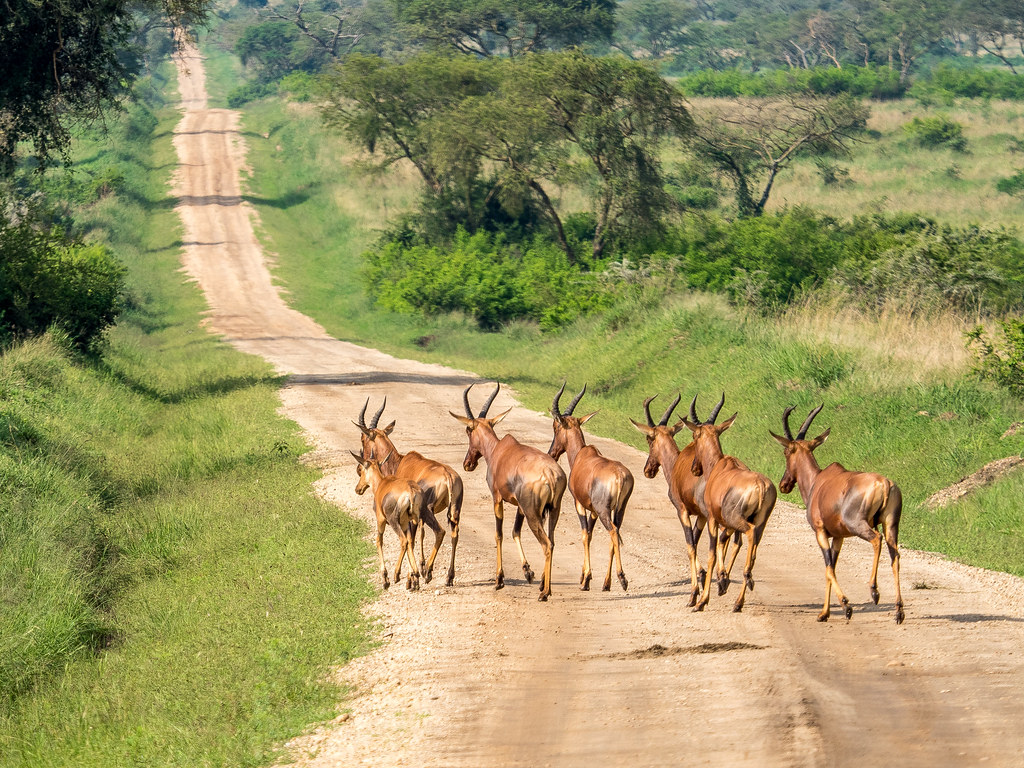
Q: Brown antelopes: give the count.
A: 7